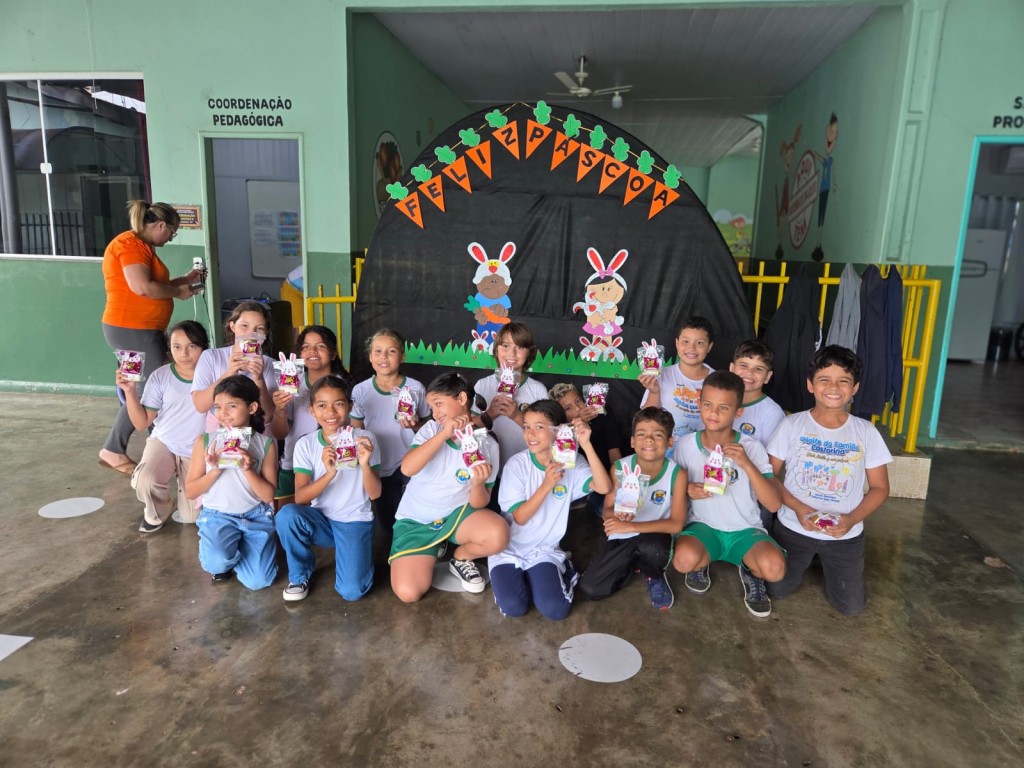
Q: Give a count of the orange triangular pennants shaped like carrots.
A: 11